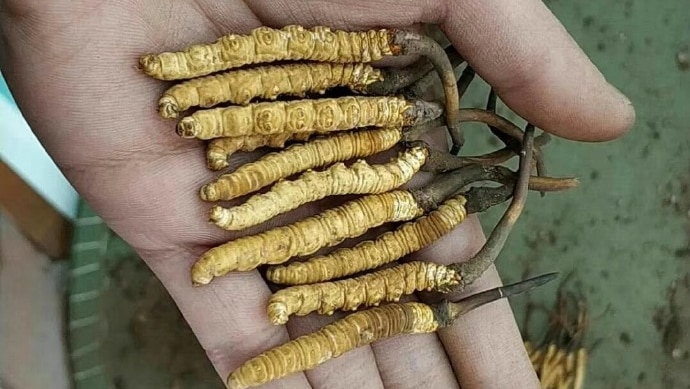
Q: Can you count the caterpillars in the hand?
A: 10